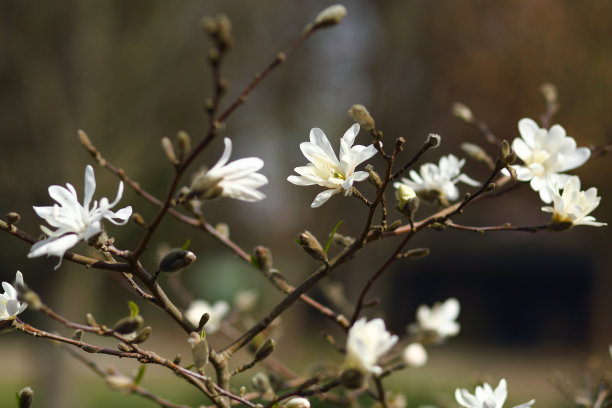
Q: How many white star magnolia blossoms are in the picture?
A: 11